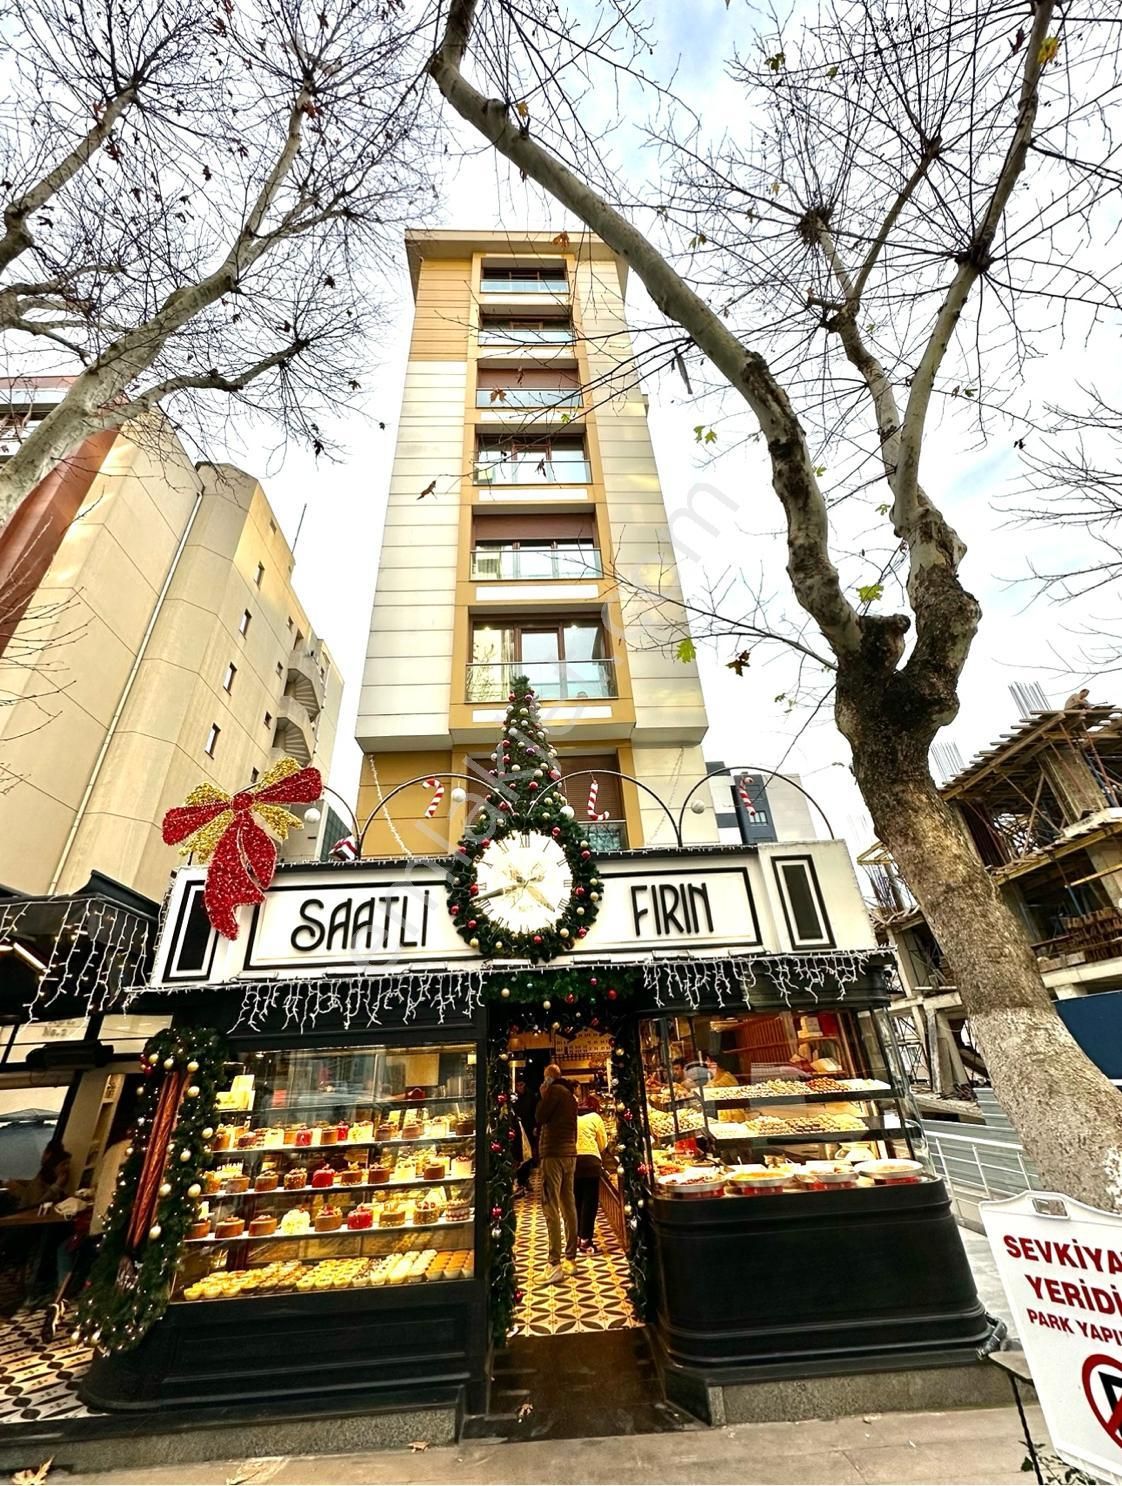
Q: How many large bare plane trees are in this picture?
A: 2